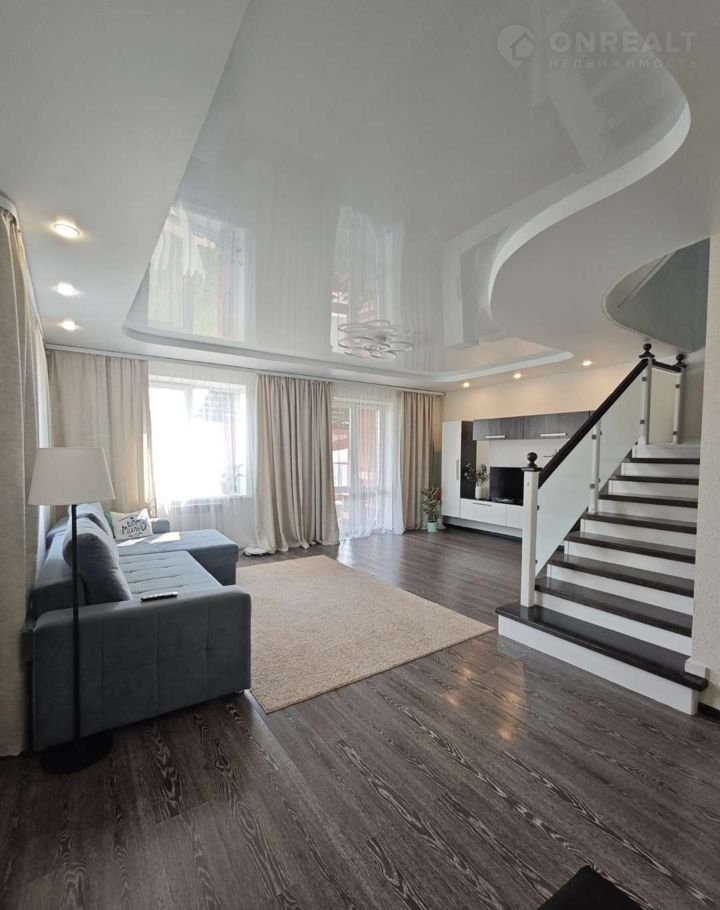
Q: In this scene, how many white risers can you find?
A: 9